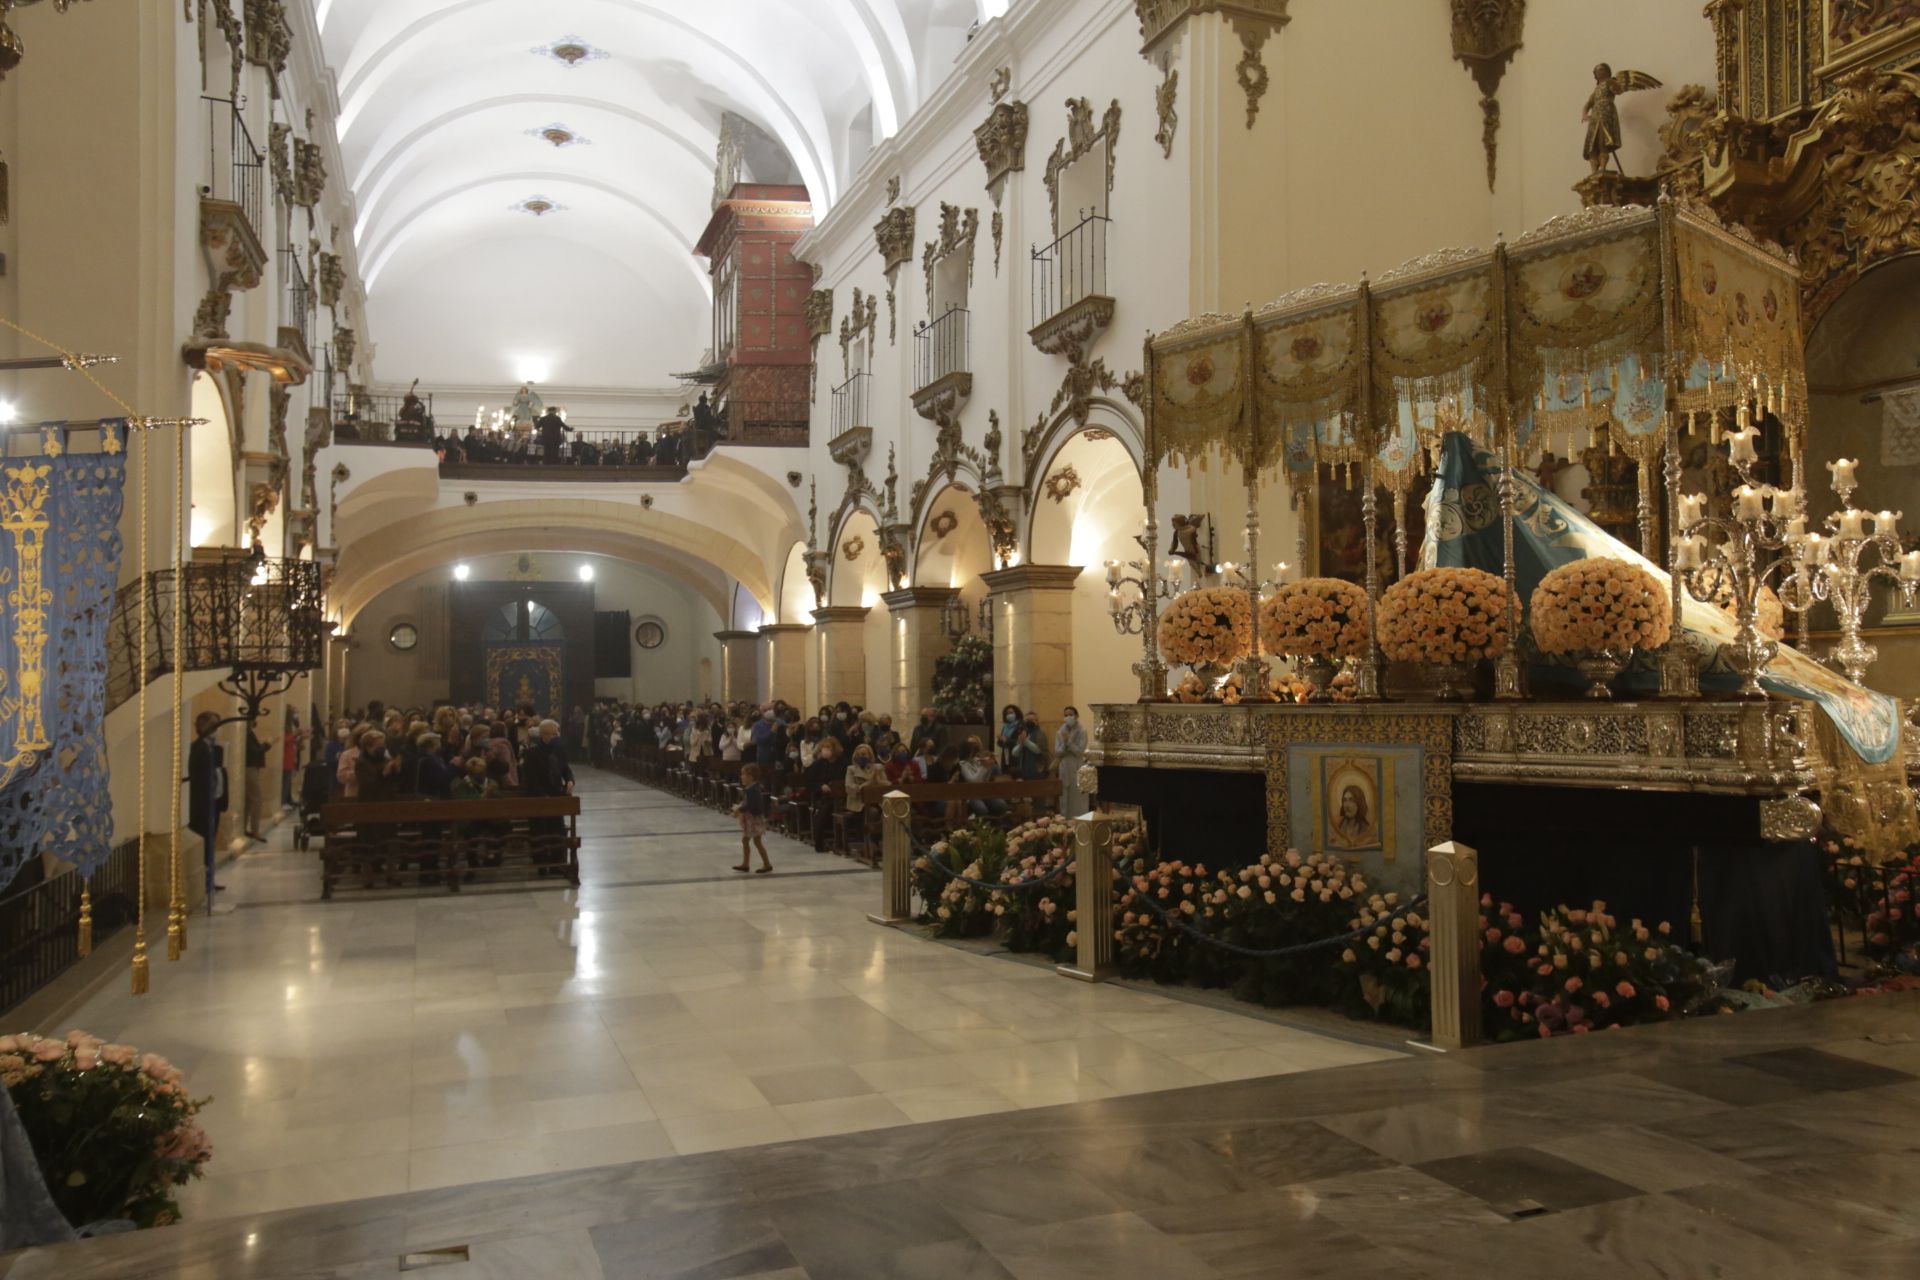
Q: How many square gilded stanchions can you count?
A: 3